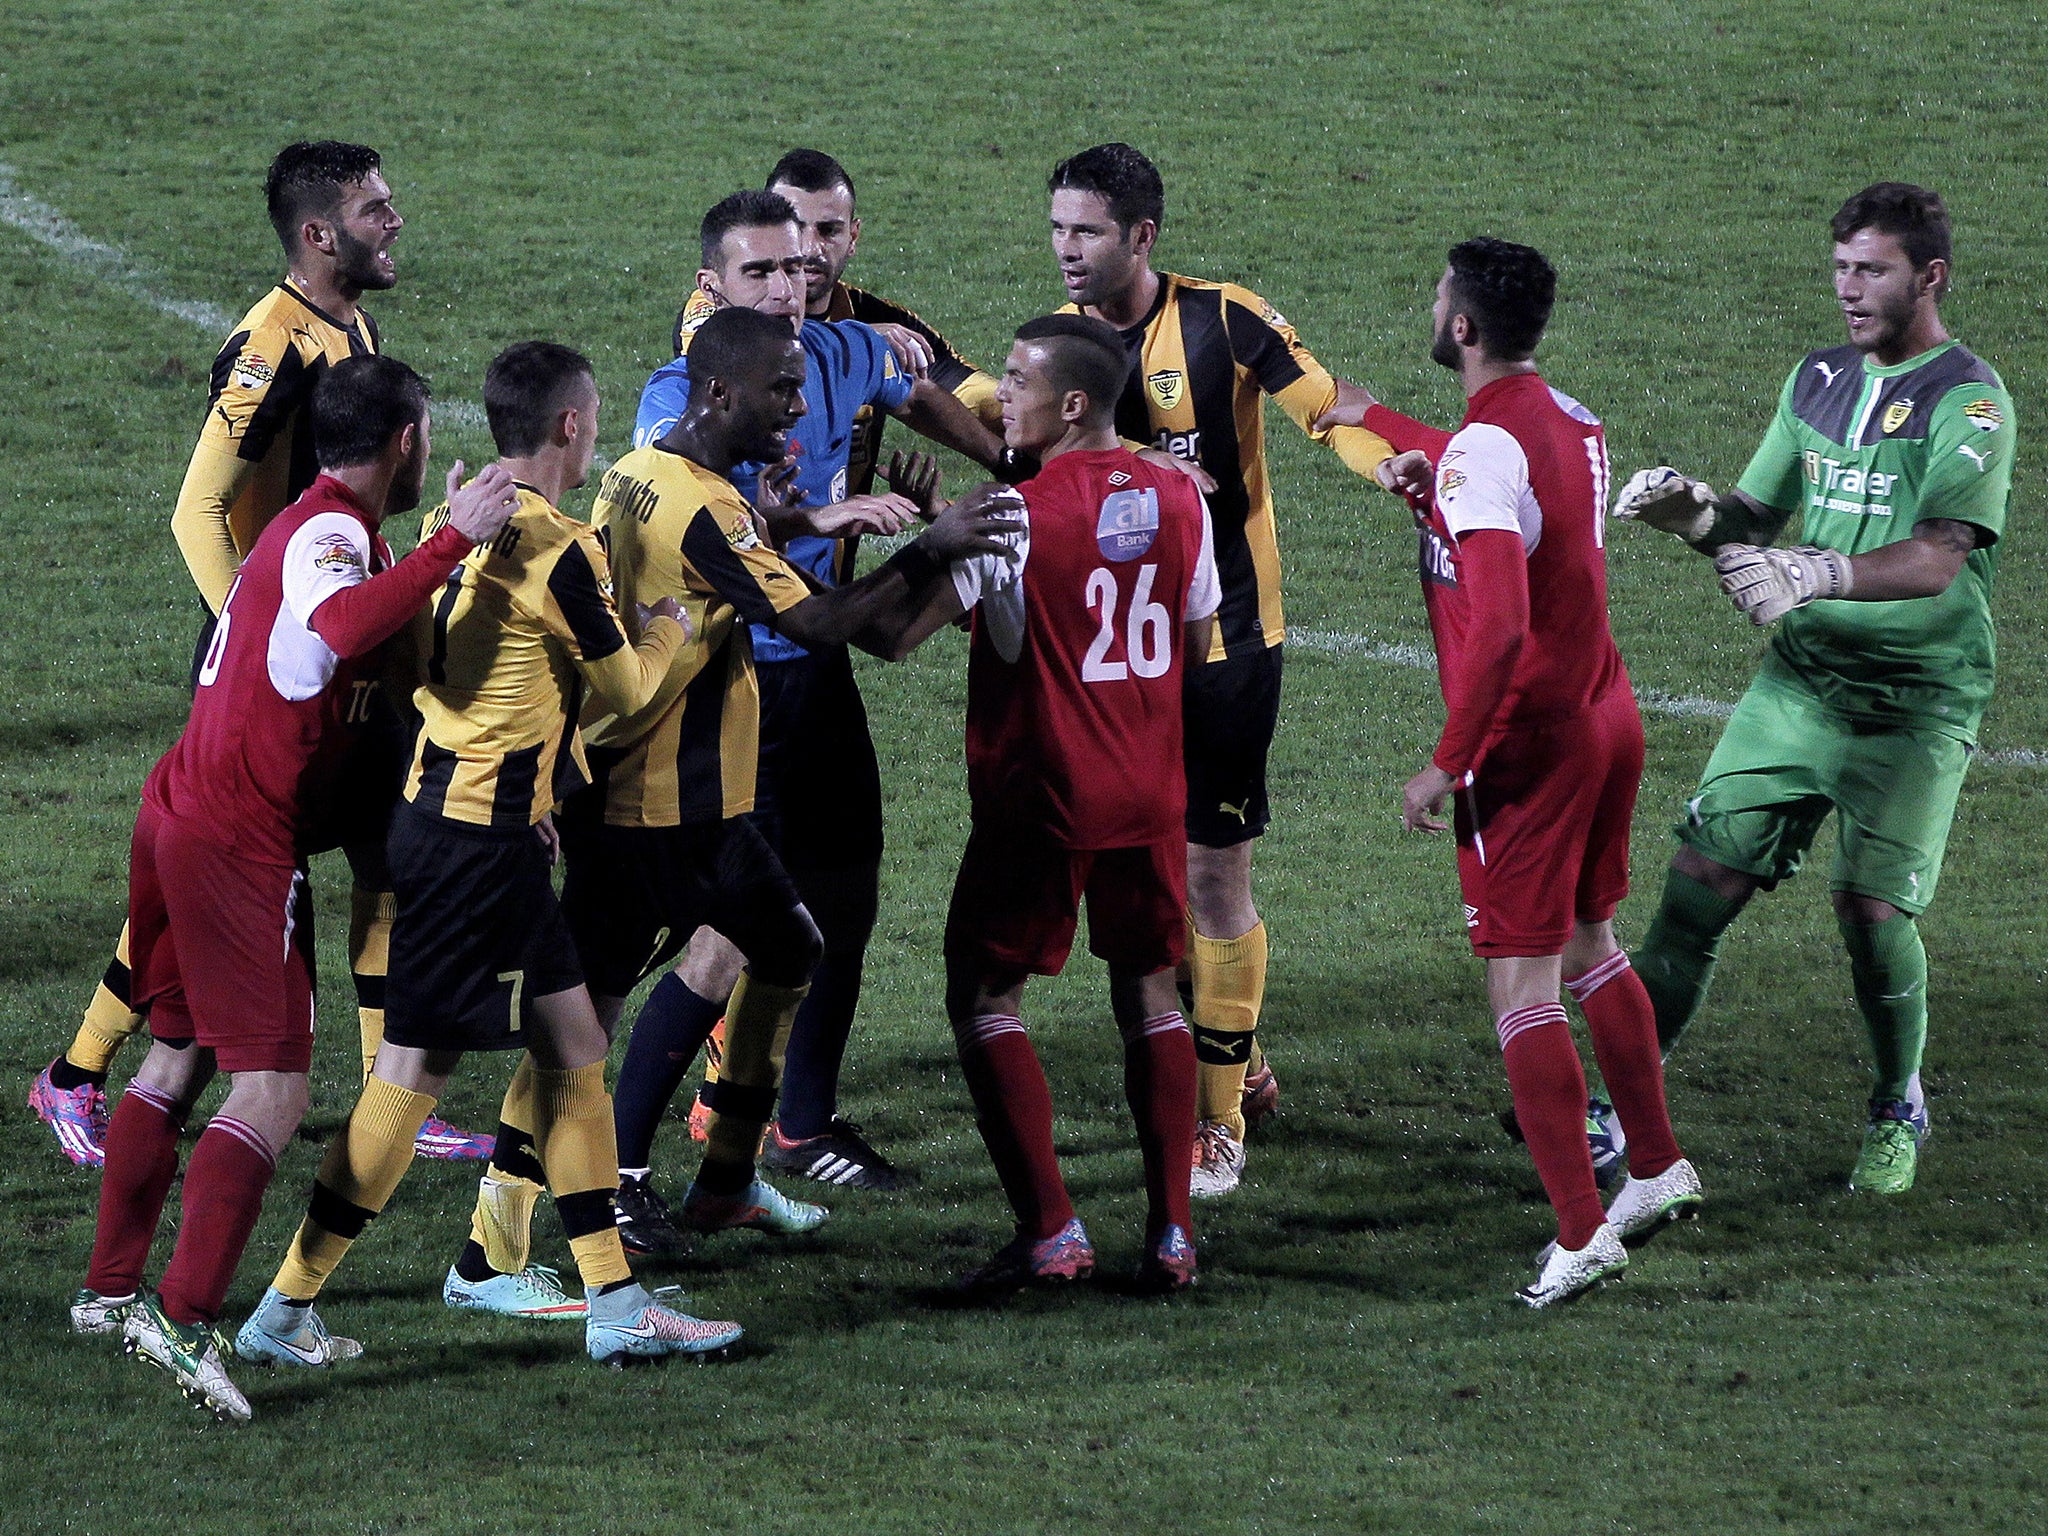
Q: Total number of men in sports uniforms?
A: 10